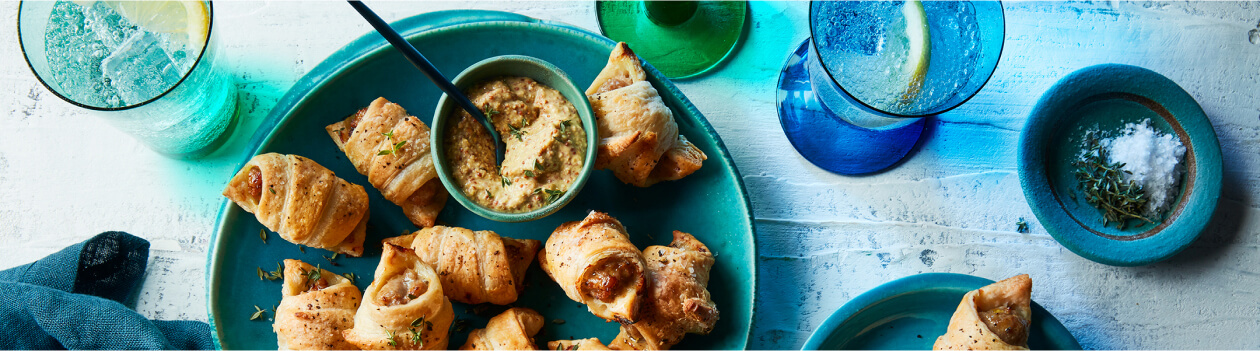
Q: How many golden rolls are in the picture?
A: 11